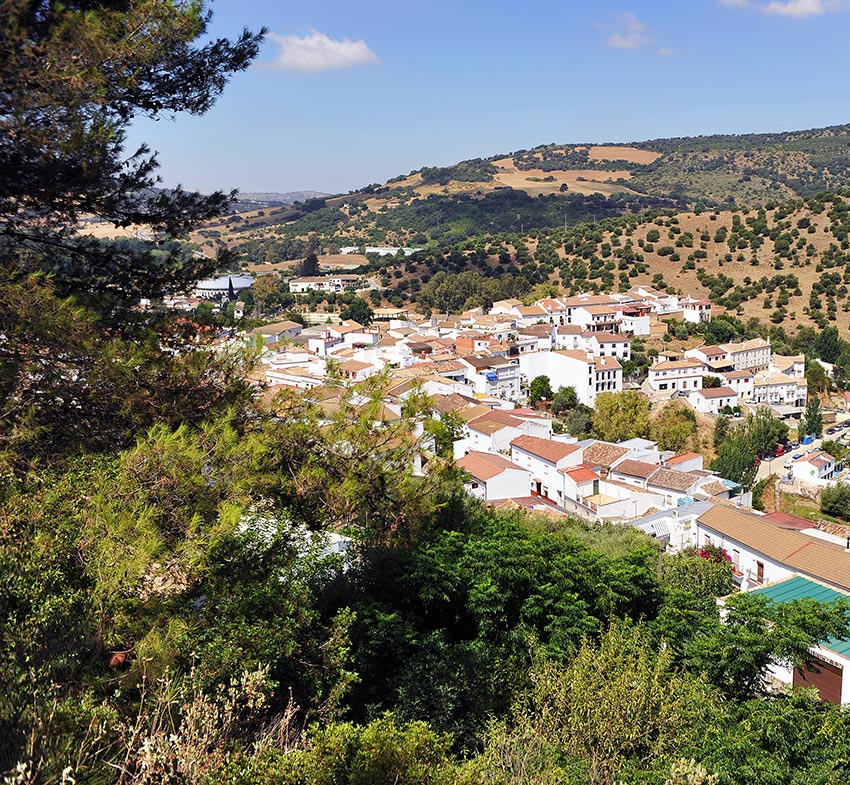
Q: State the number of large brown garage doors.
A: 1